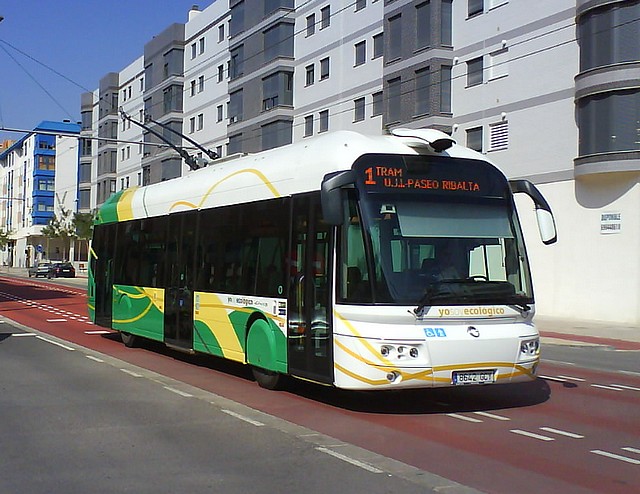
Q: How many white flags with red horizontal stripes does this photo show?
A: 0